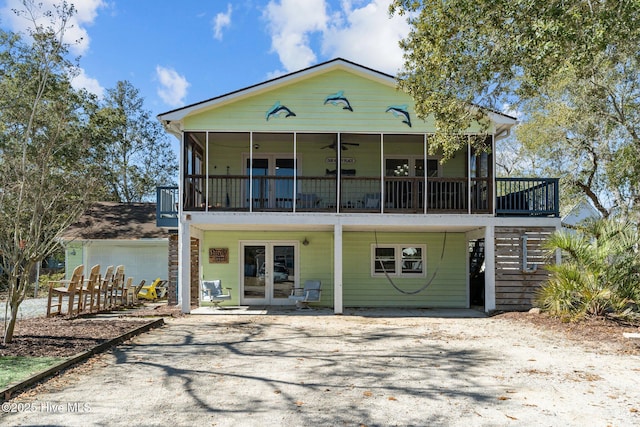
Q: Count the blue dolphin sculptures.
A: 3